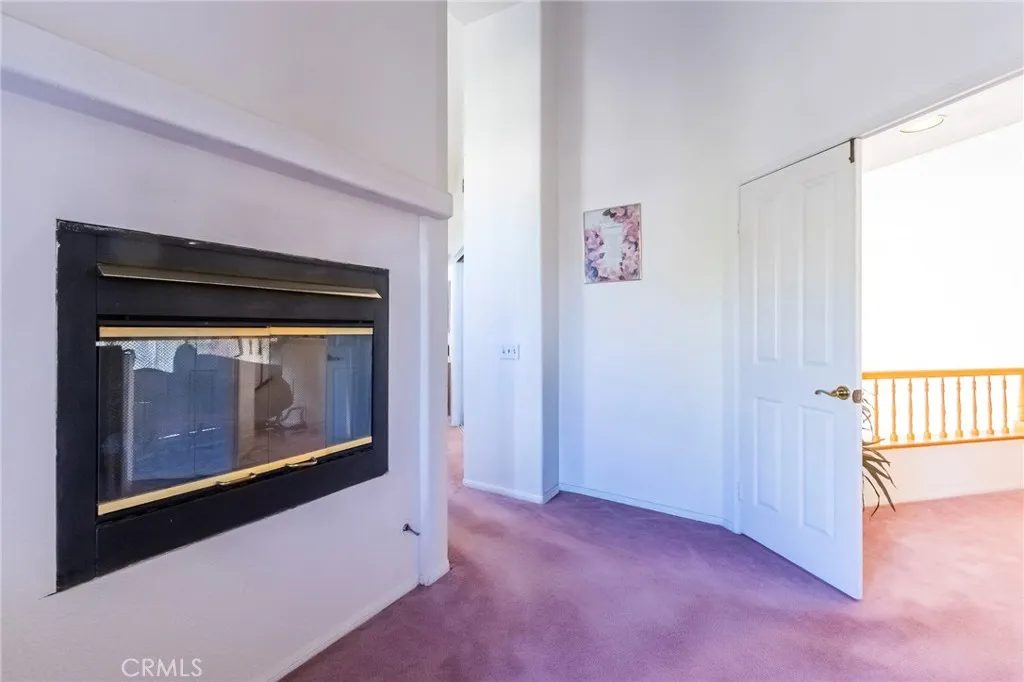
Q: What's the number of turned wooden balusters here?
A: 9